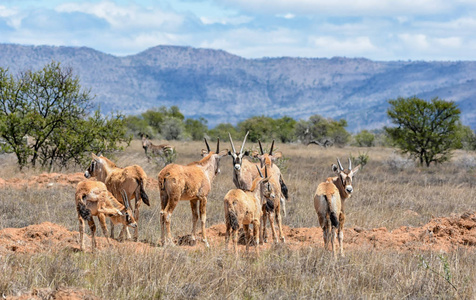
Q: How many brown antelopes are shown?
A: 7